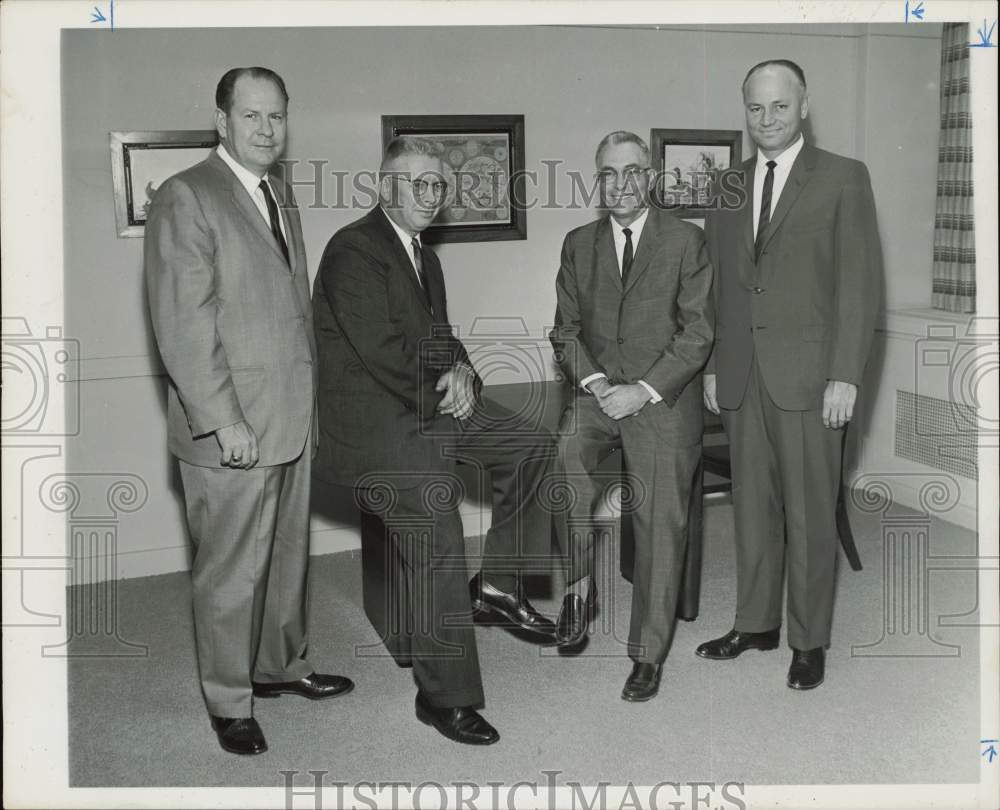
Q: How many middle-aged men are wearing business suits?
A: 4